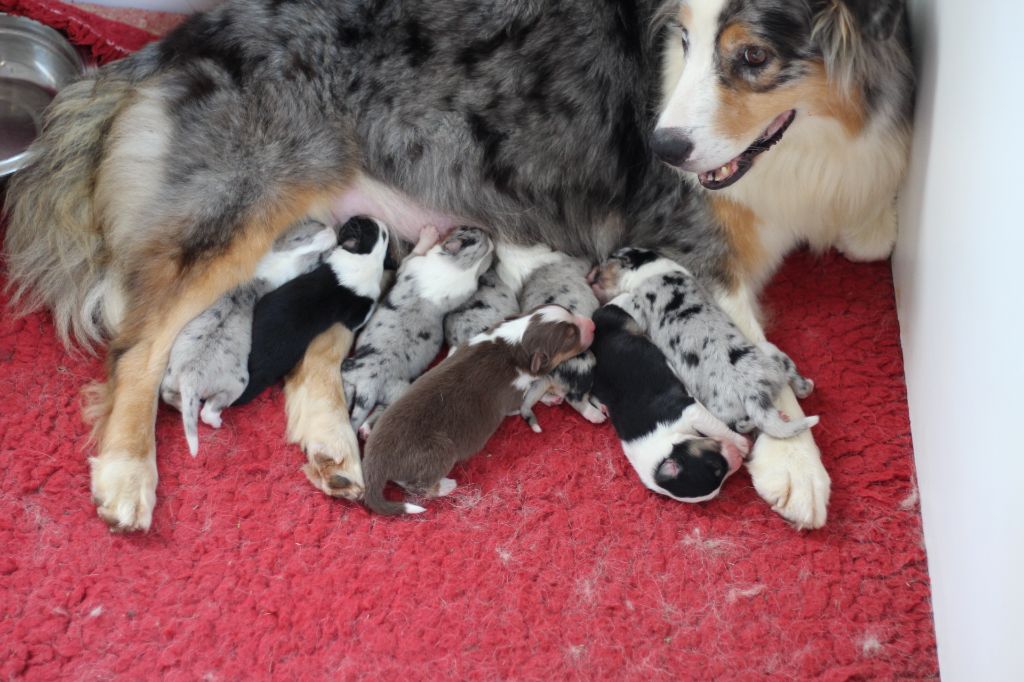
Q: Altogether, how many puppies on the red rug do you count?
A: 8